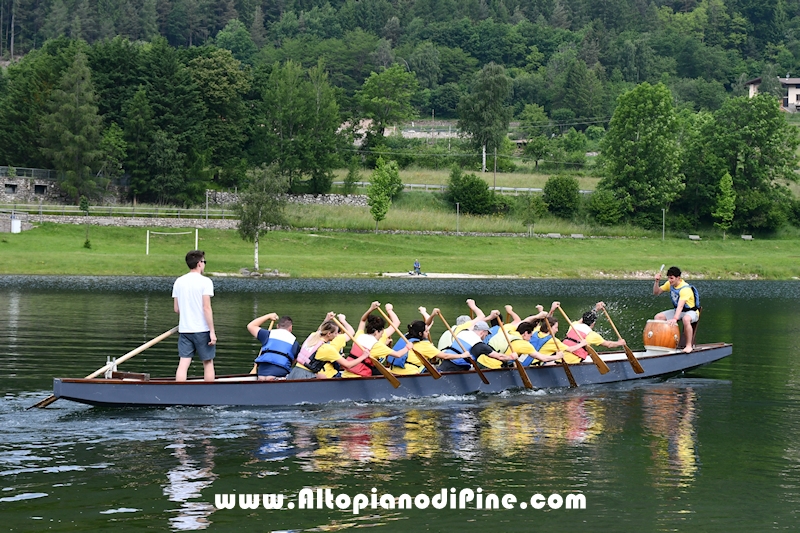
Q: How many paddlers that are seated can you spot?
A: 14